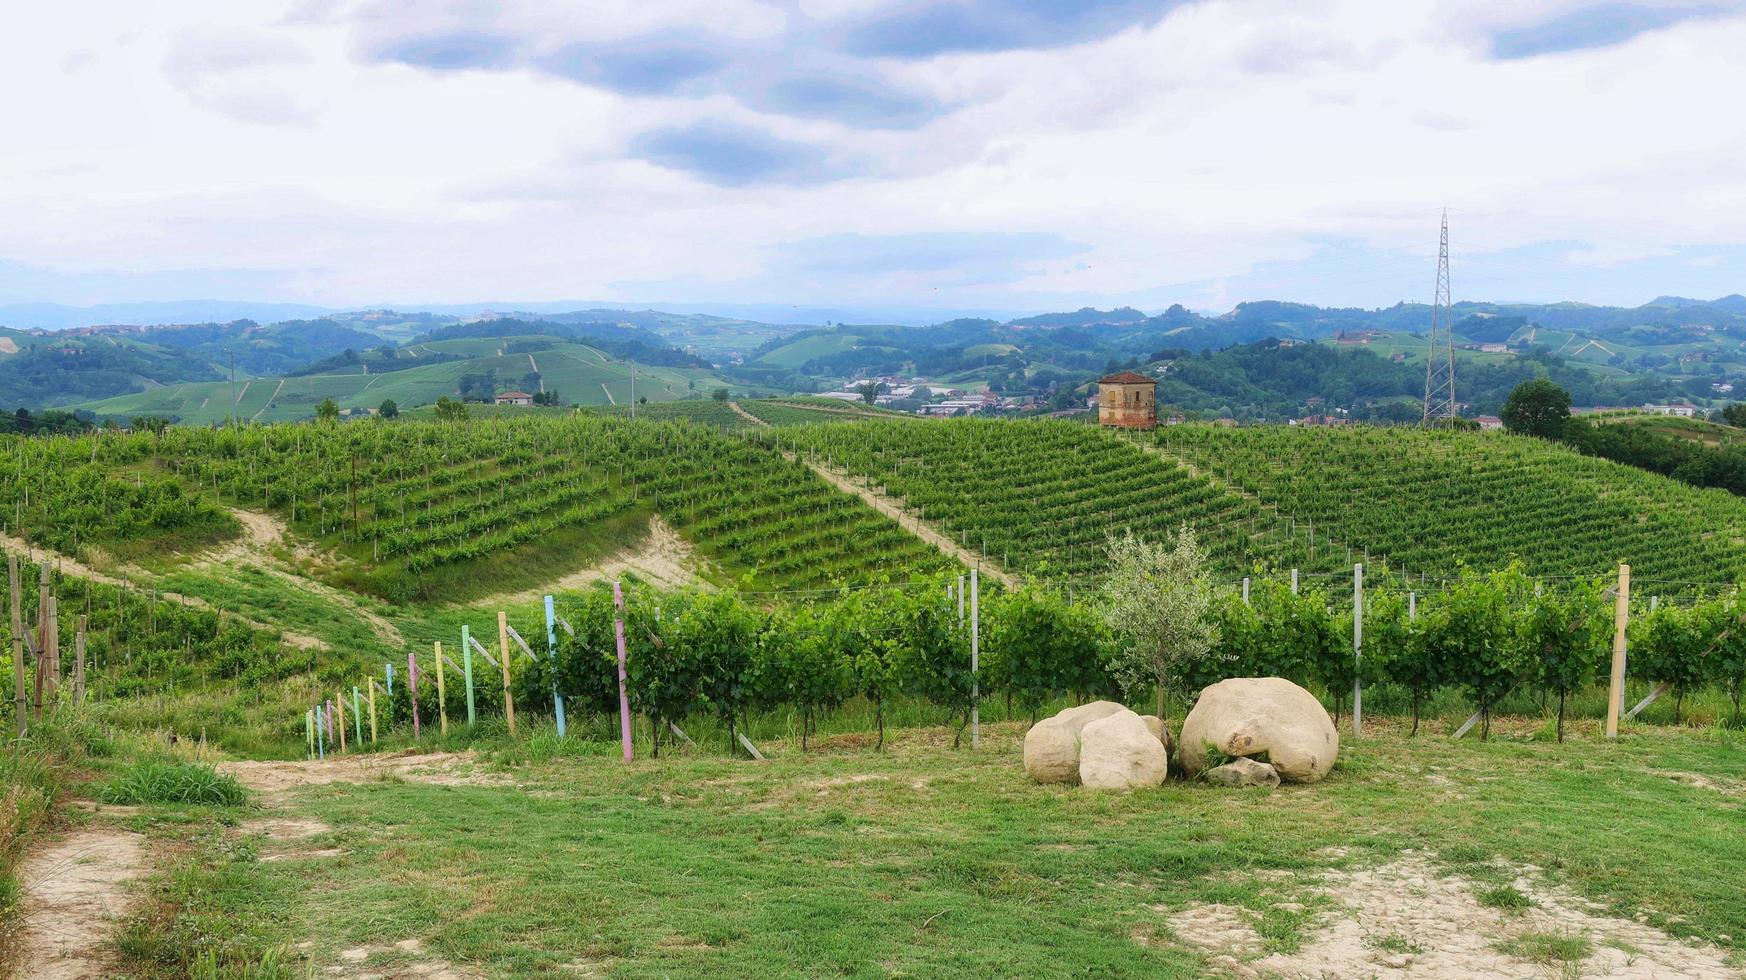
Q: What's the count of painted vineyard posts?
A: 14